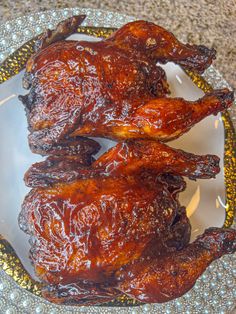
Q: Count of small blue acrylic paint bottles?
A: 0